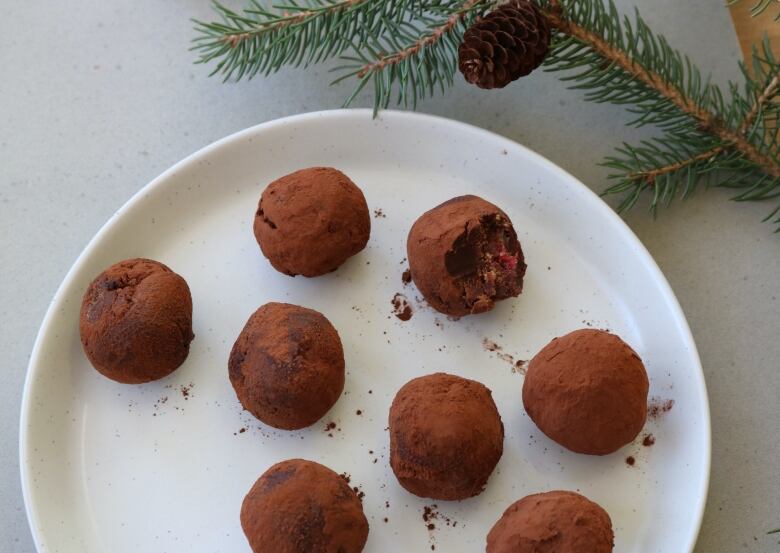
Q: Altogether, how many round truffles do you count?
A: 8